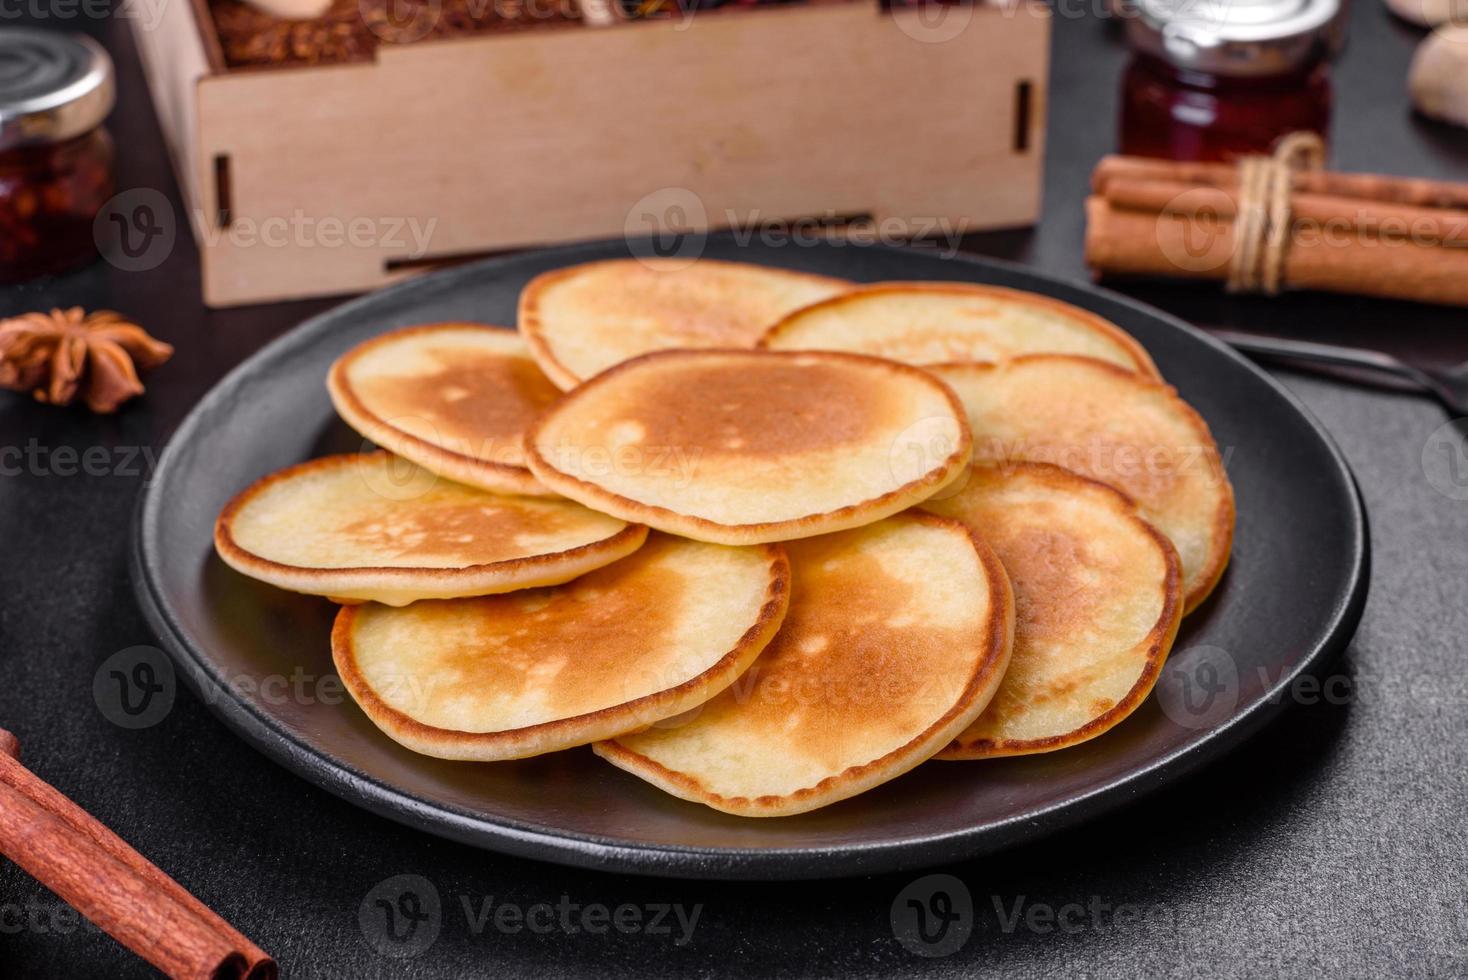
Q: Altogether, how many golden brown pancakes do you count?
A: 9